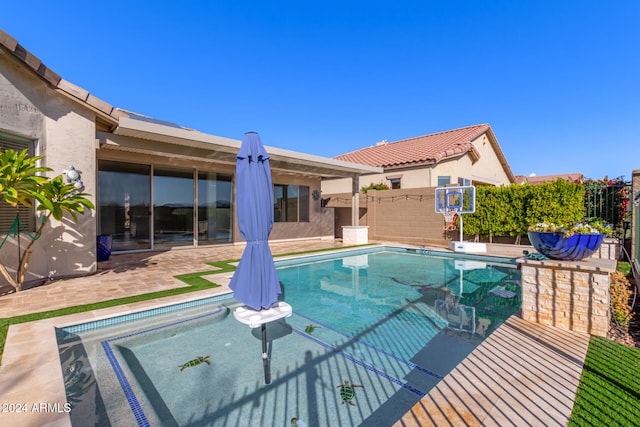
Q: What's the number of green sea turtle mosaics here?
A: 3